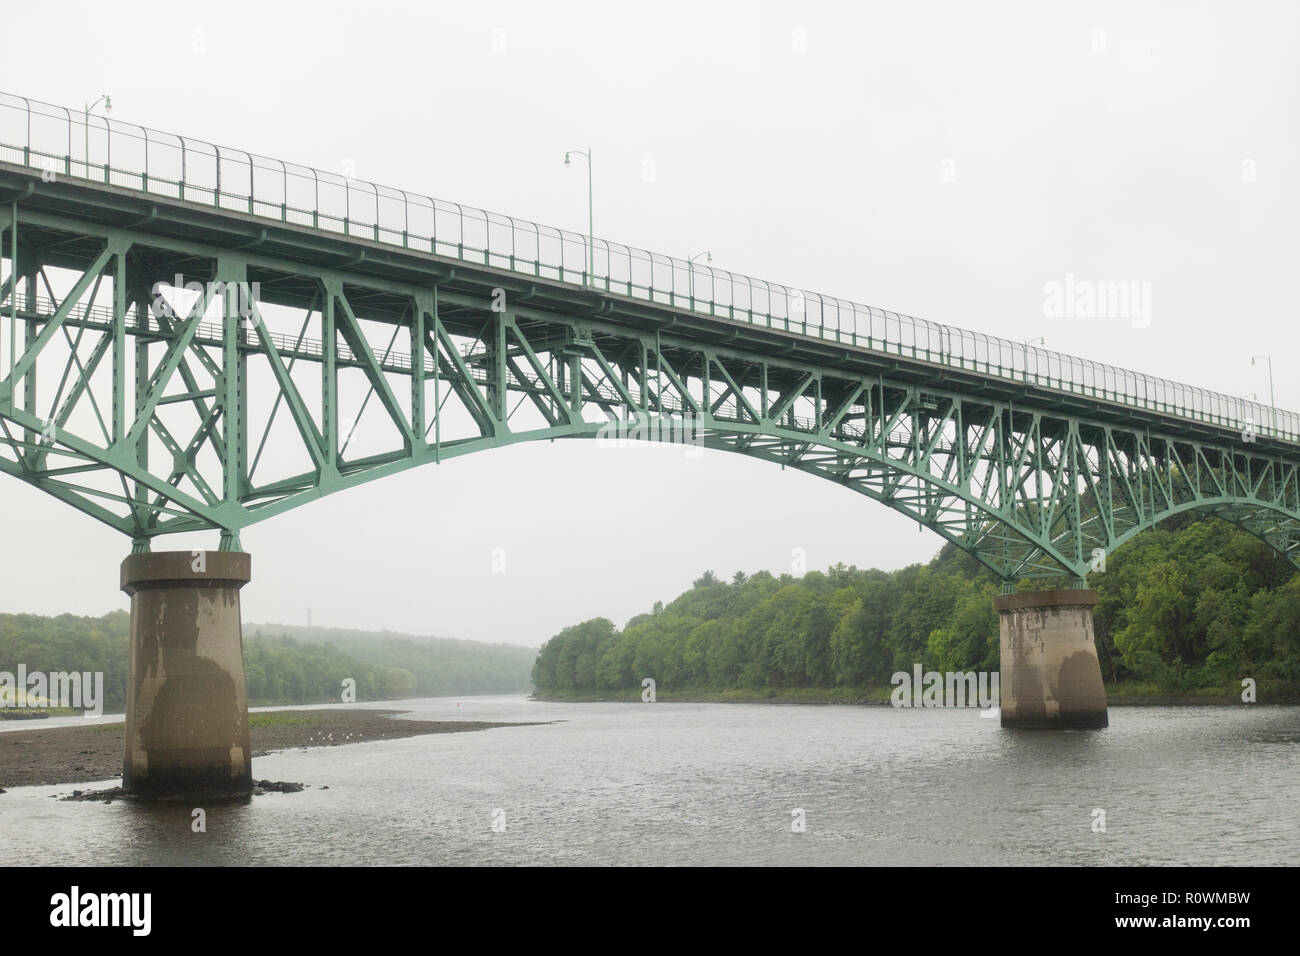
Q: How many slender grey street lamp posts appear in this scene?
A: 6